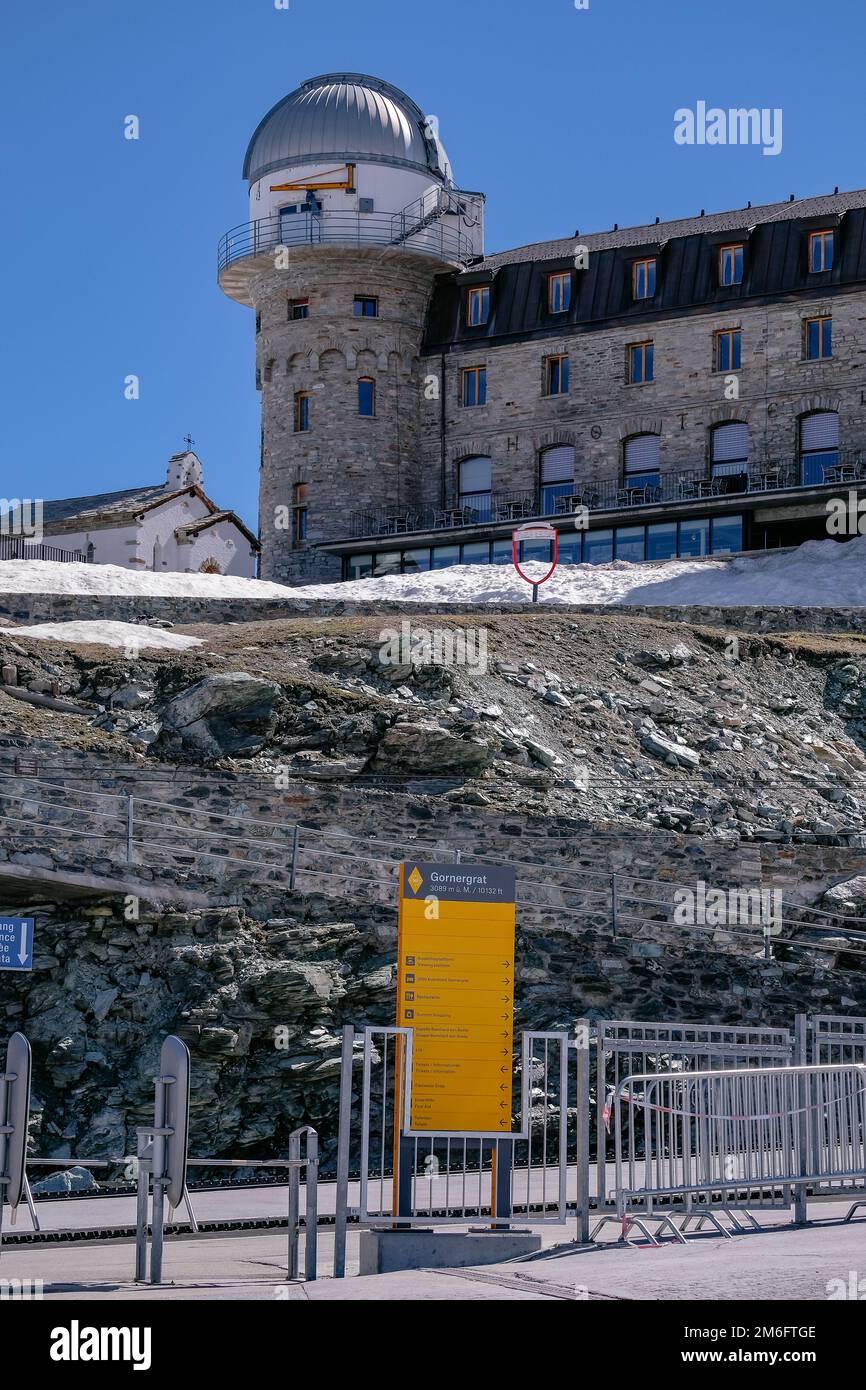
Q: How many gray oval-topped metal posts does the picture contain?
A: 2